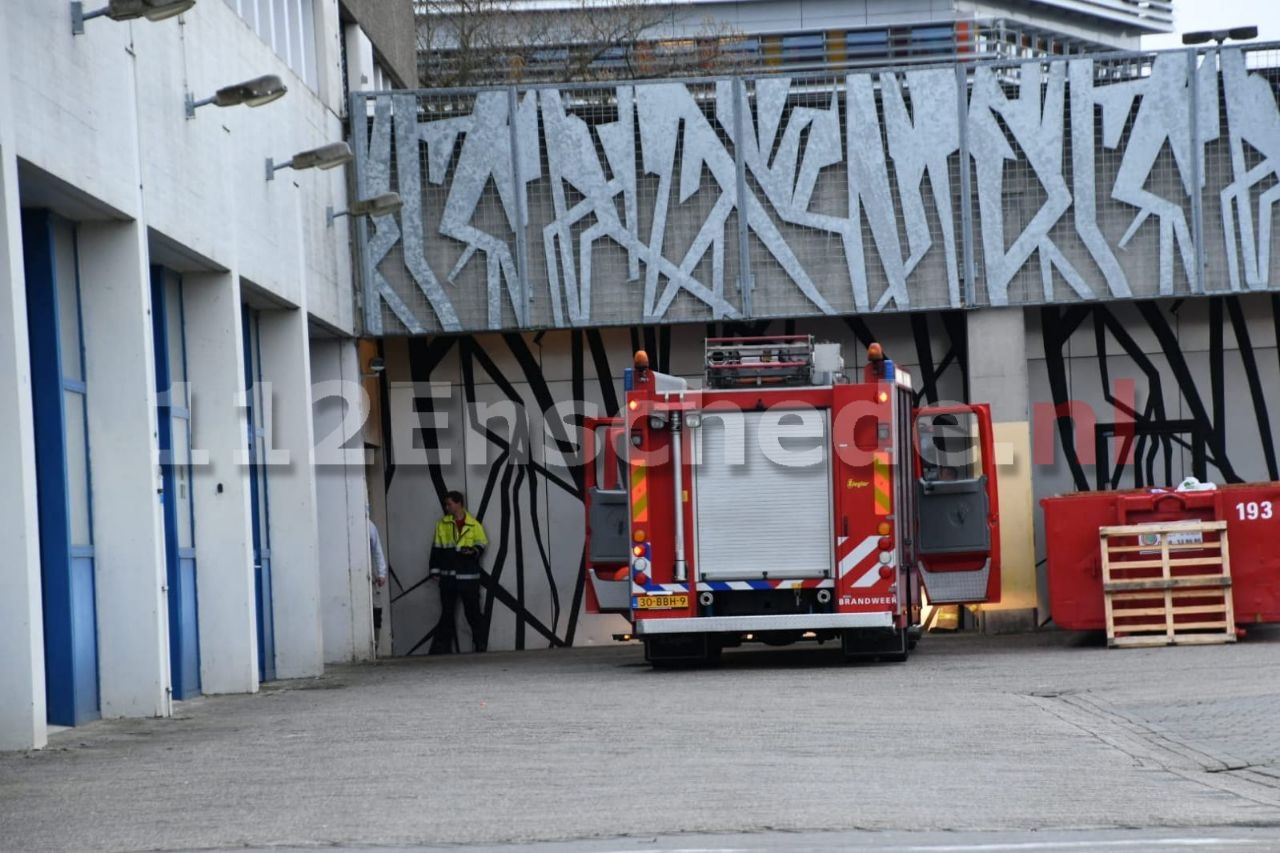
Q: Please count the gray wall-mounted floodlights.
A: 4